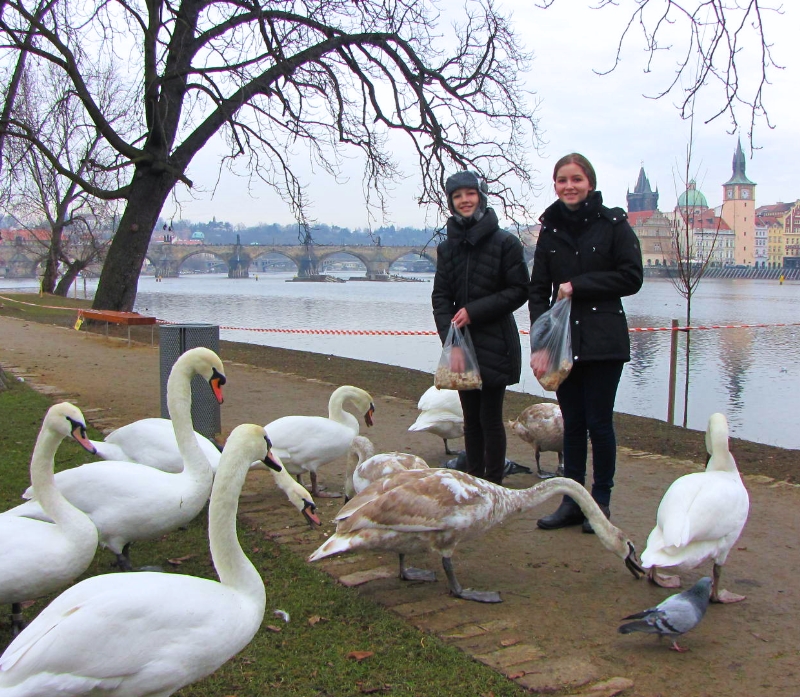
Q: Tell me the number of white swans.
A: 7